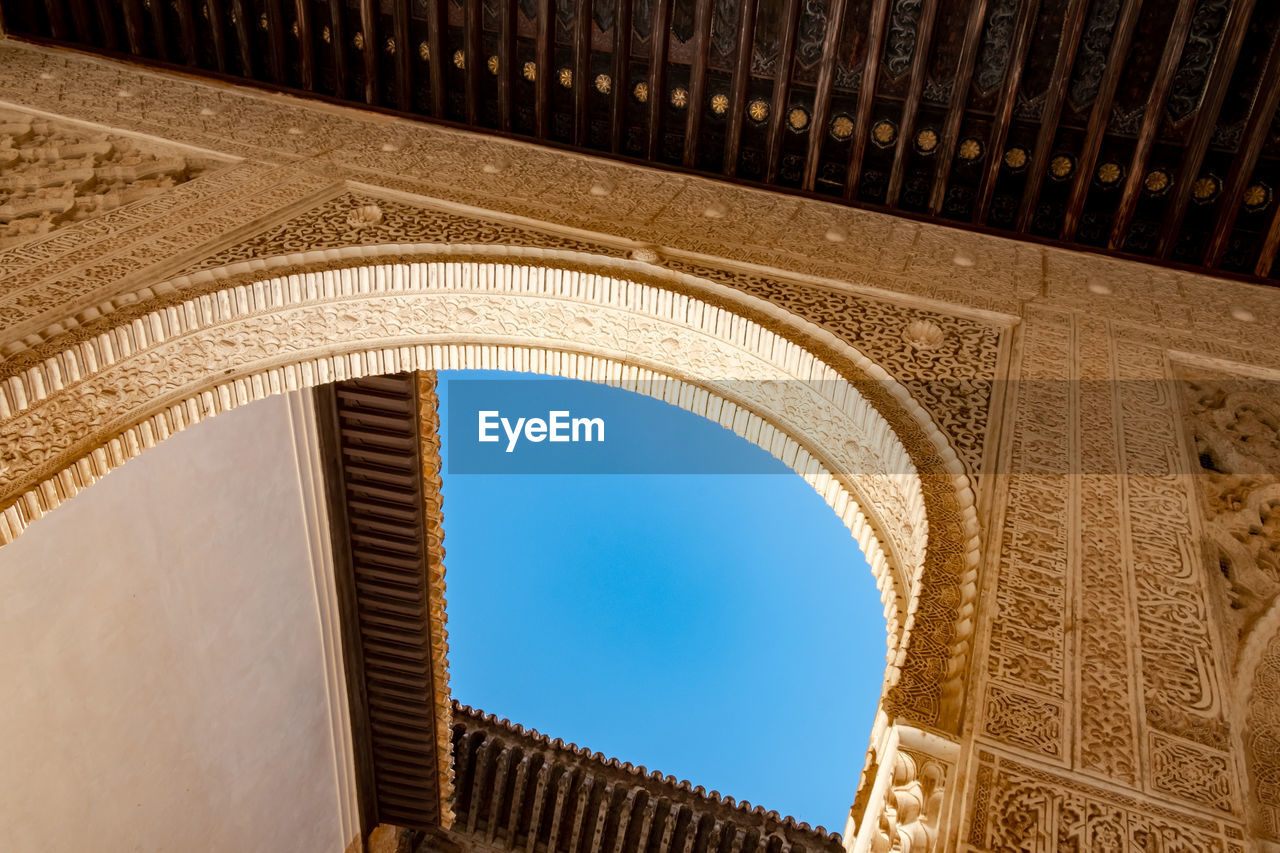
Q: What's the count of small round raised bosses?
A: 12